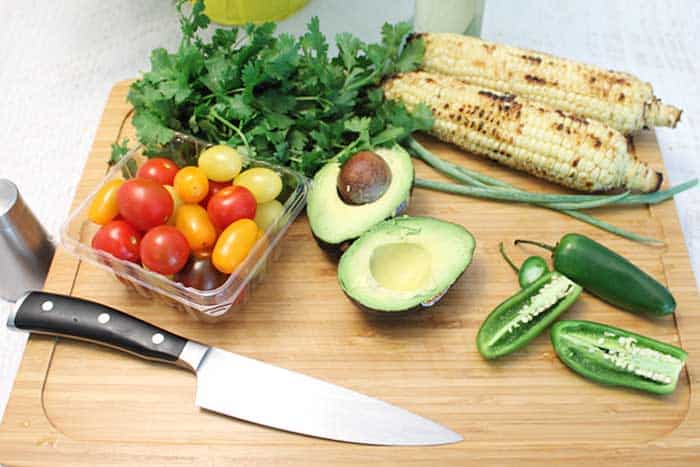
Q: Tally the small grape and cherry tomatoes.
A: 15